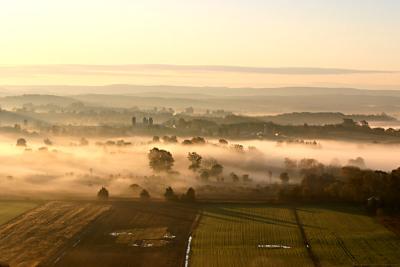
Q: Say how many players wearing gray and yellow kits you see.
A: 0